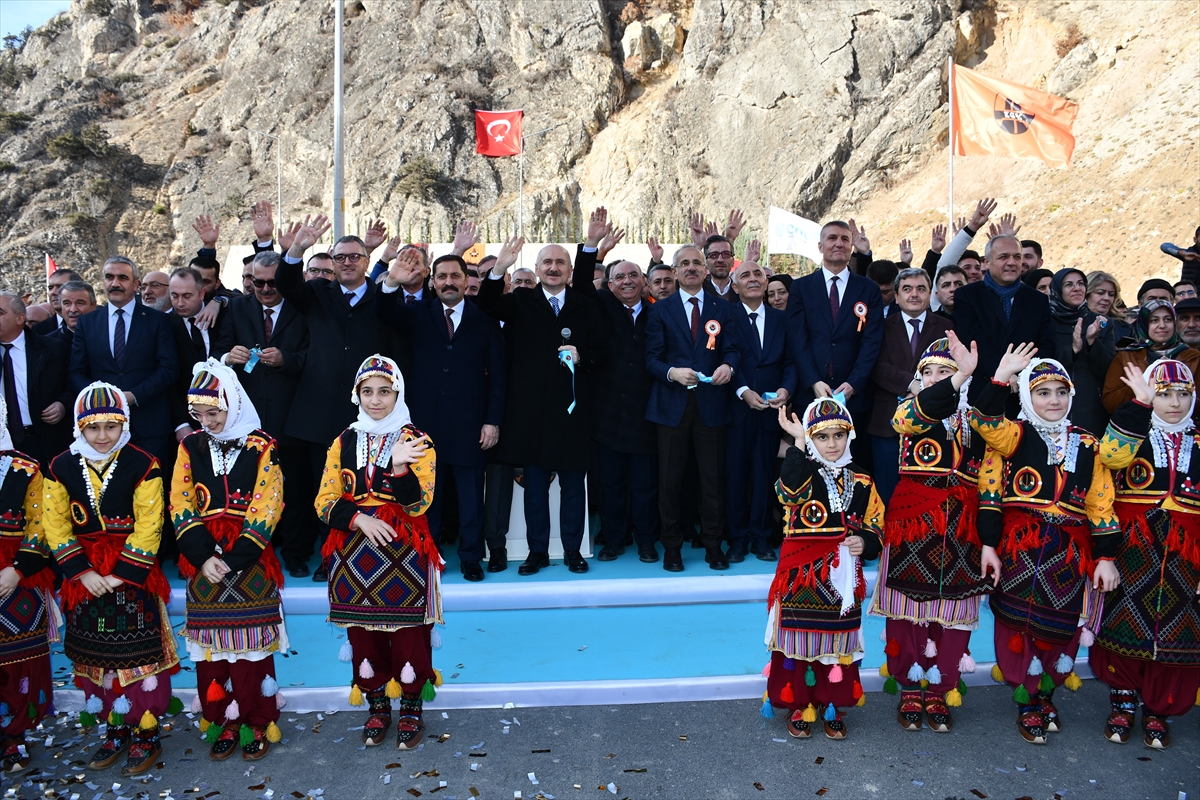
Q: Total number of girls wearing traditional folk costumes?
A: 8